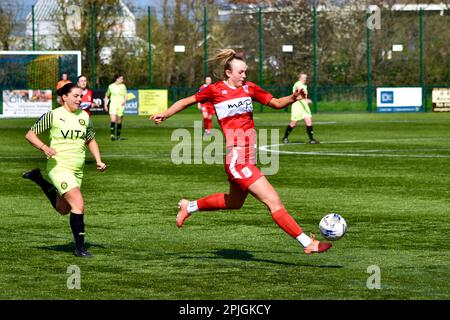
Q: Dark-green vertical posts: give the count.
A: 8